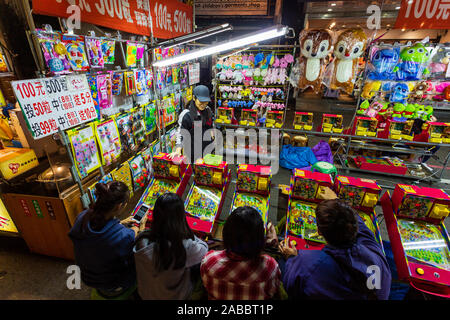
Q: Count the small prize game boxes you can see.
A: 8